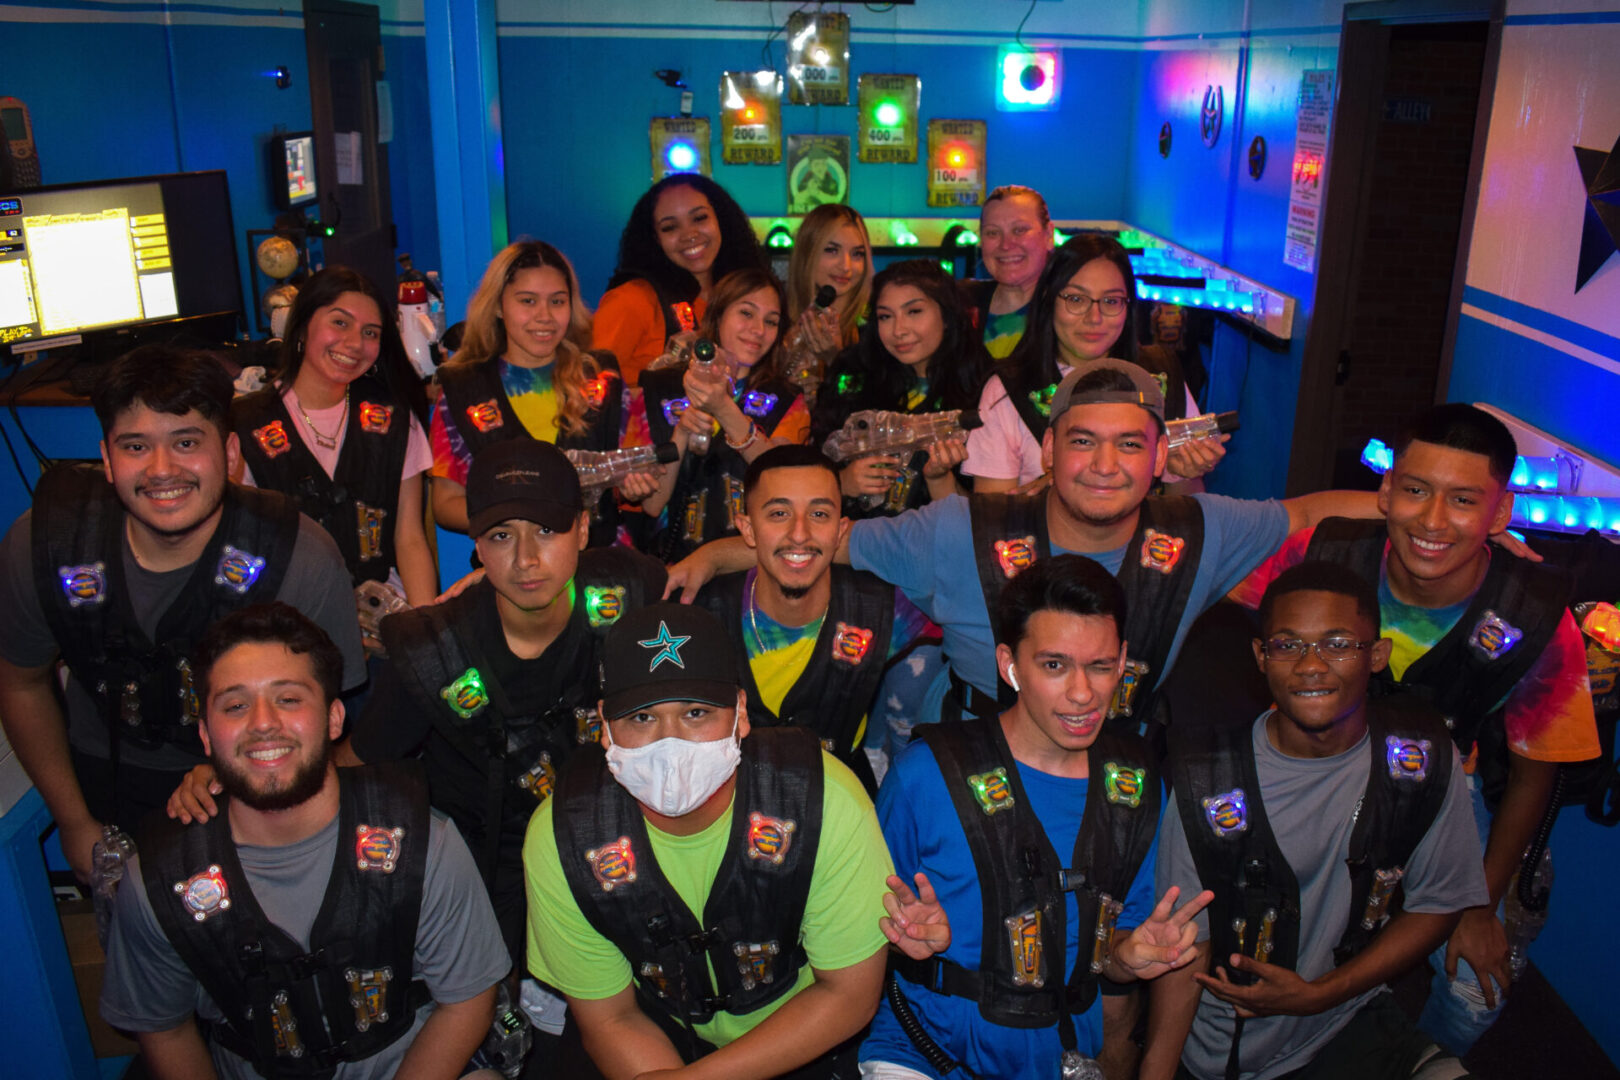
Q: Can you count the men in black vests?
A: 9